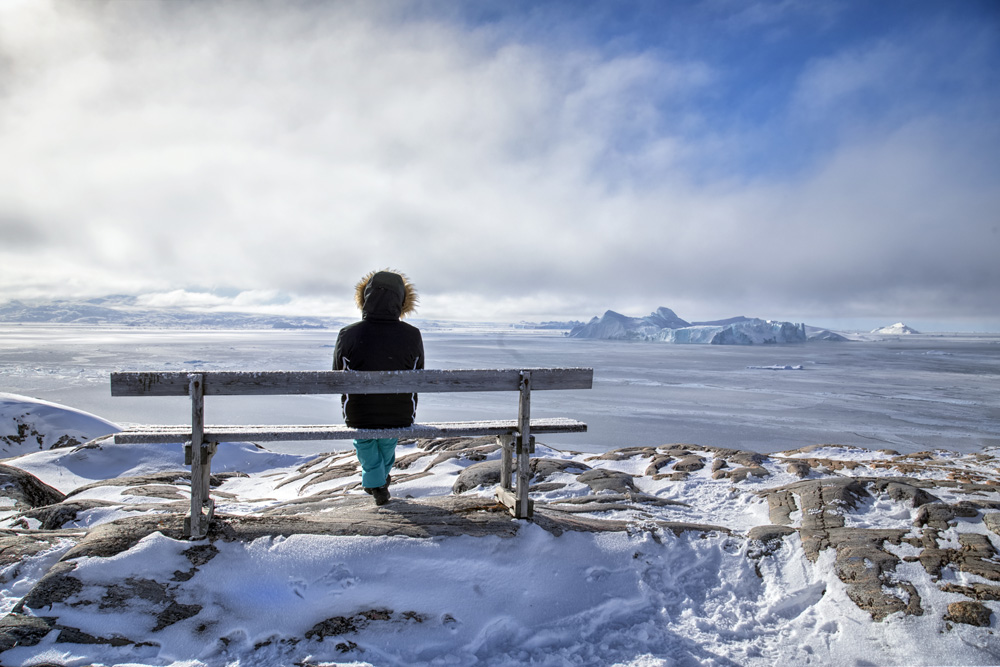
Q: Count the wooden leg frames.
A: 2